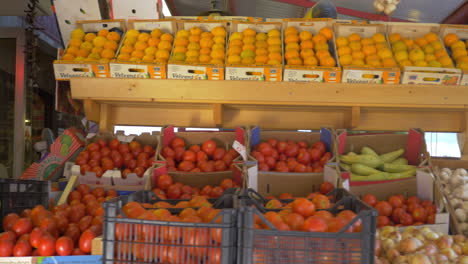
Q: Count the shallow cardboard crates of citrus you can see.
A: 8